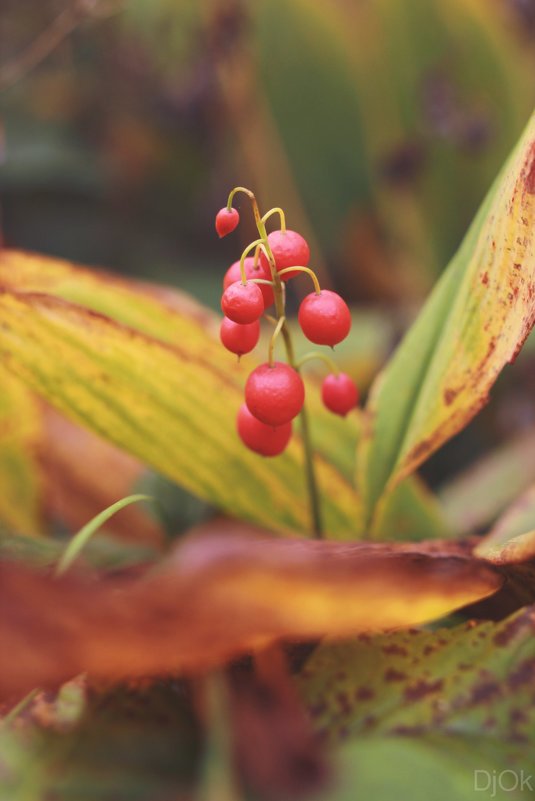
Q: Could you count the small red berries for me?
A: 9